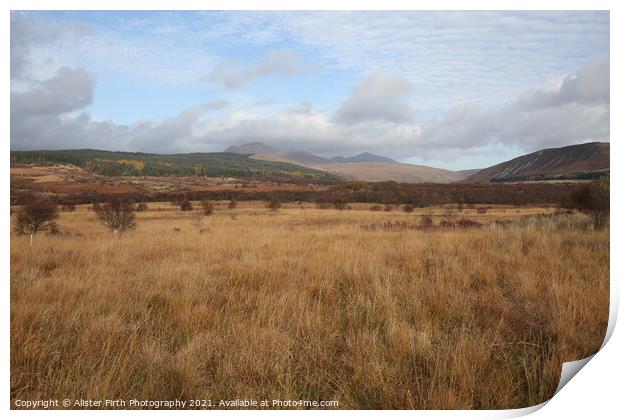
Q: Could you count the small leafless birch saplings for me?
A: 2